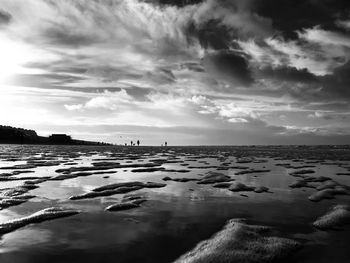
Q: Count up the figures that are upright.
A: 3